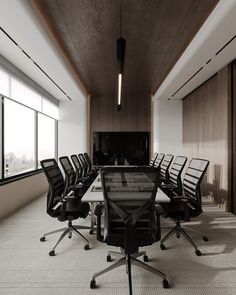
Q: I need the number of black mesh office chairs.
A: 11